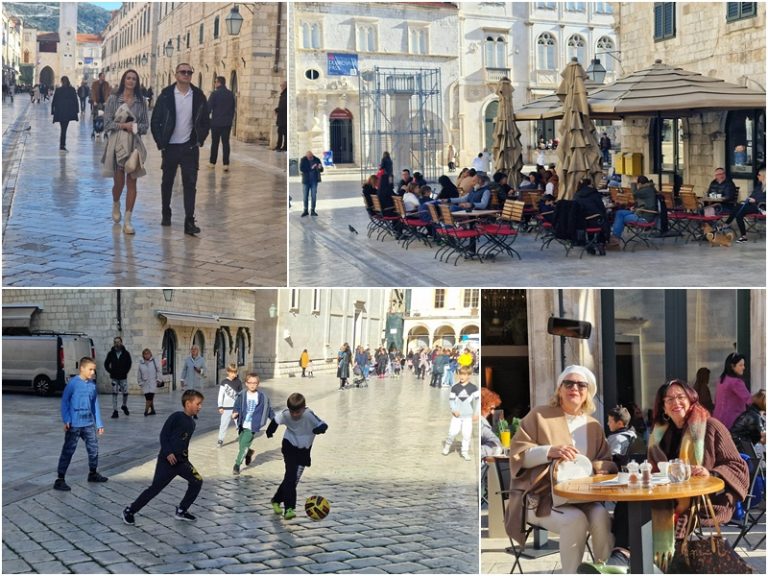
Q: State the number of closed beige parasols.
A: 2